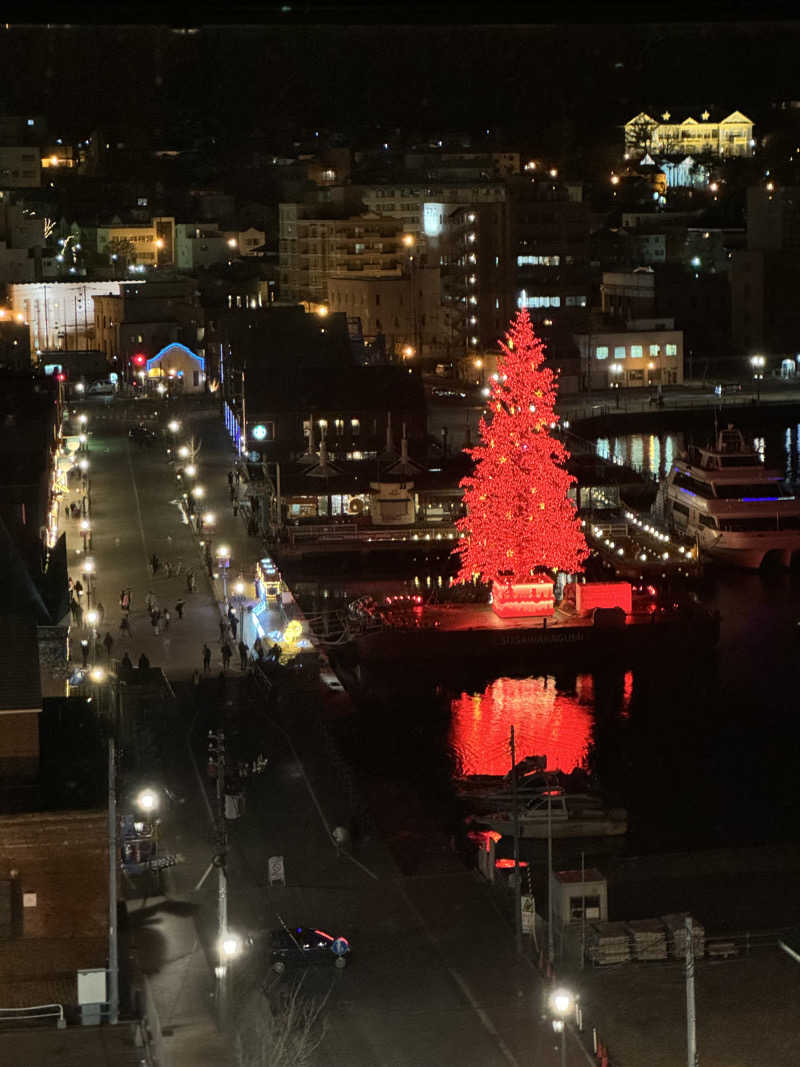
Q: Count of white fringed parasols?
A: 0